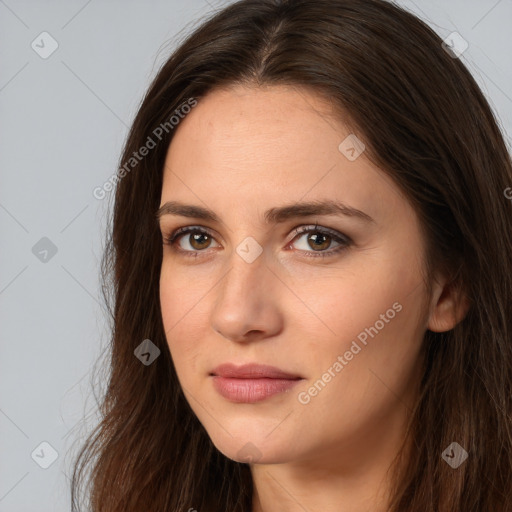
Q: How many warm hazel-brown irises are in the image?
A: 2